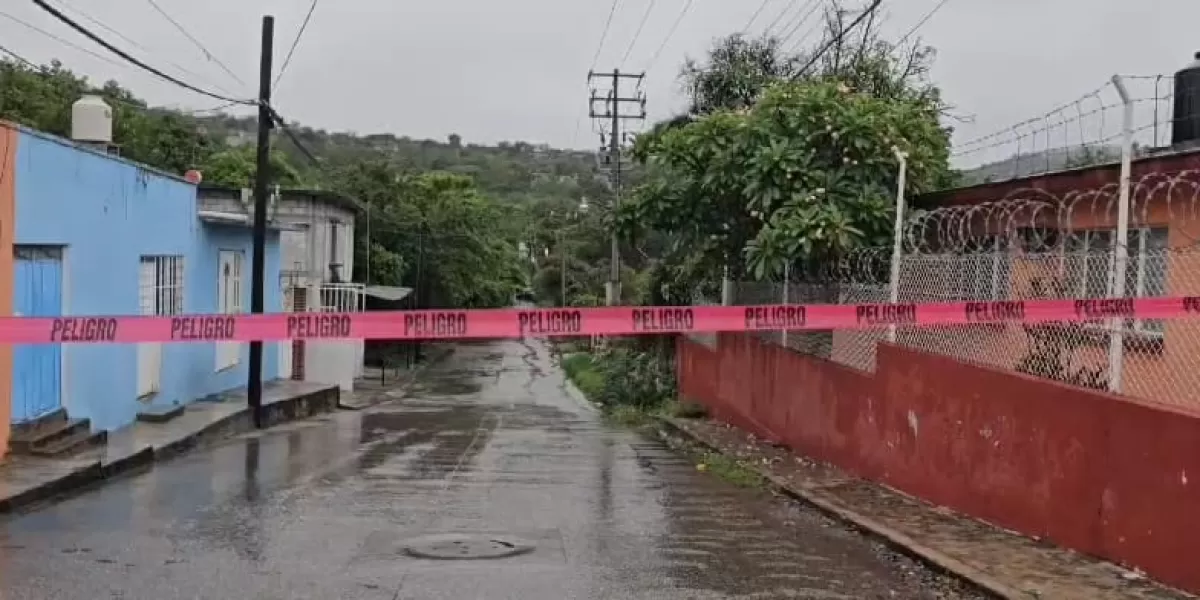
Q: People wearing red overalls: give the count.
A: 0